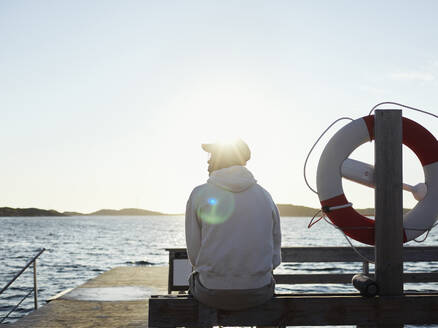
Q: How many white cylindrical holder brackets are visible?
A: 1